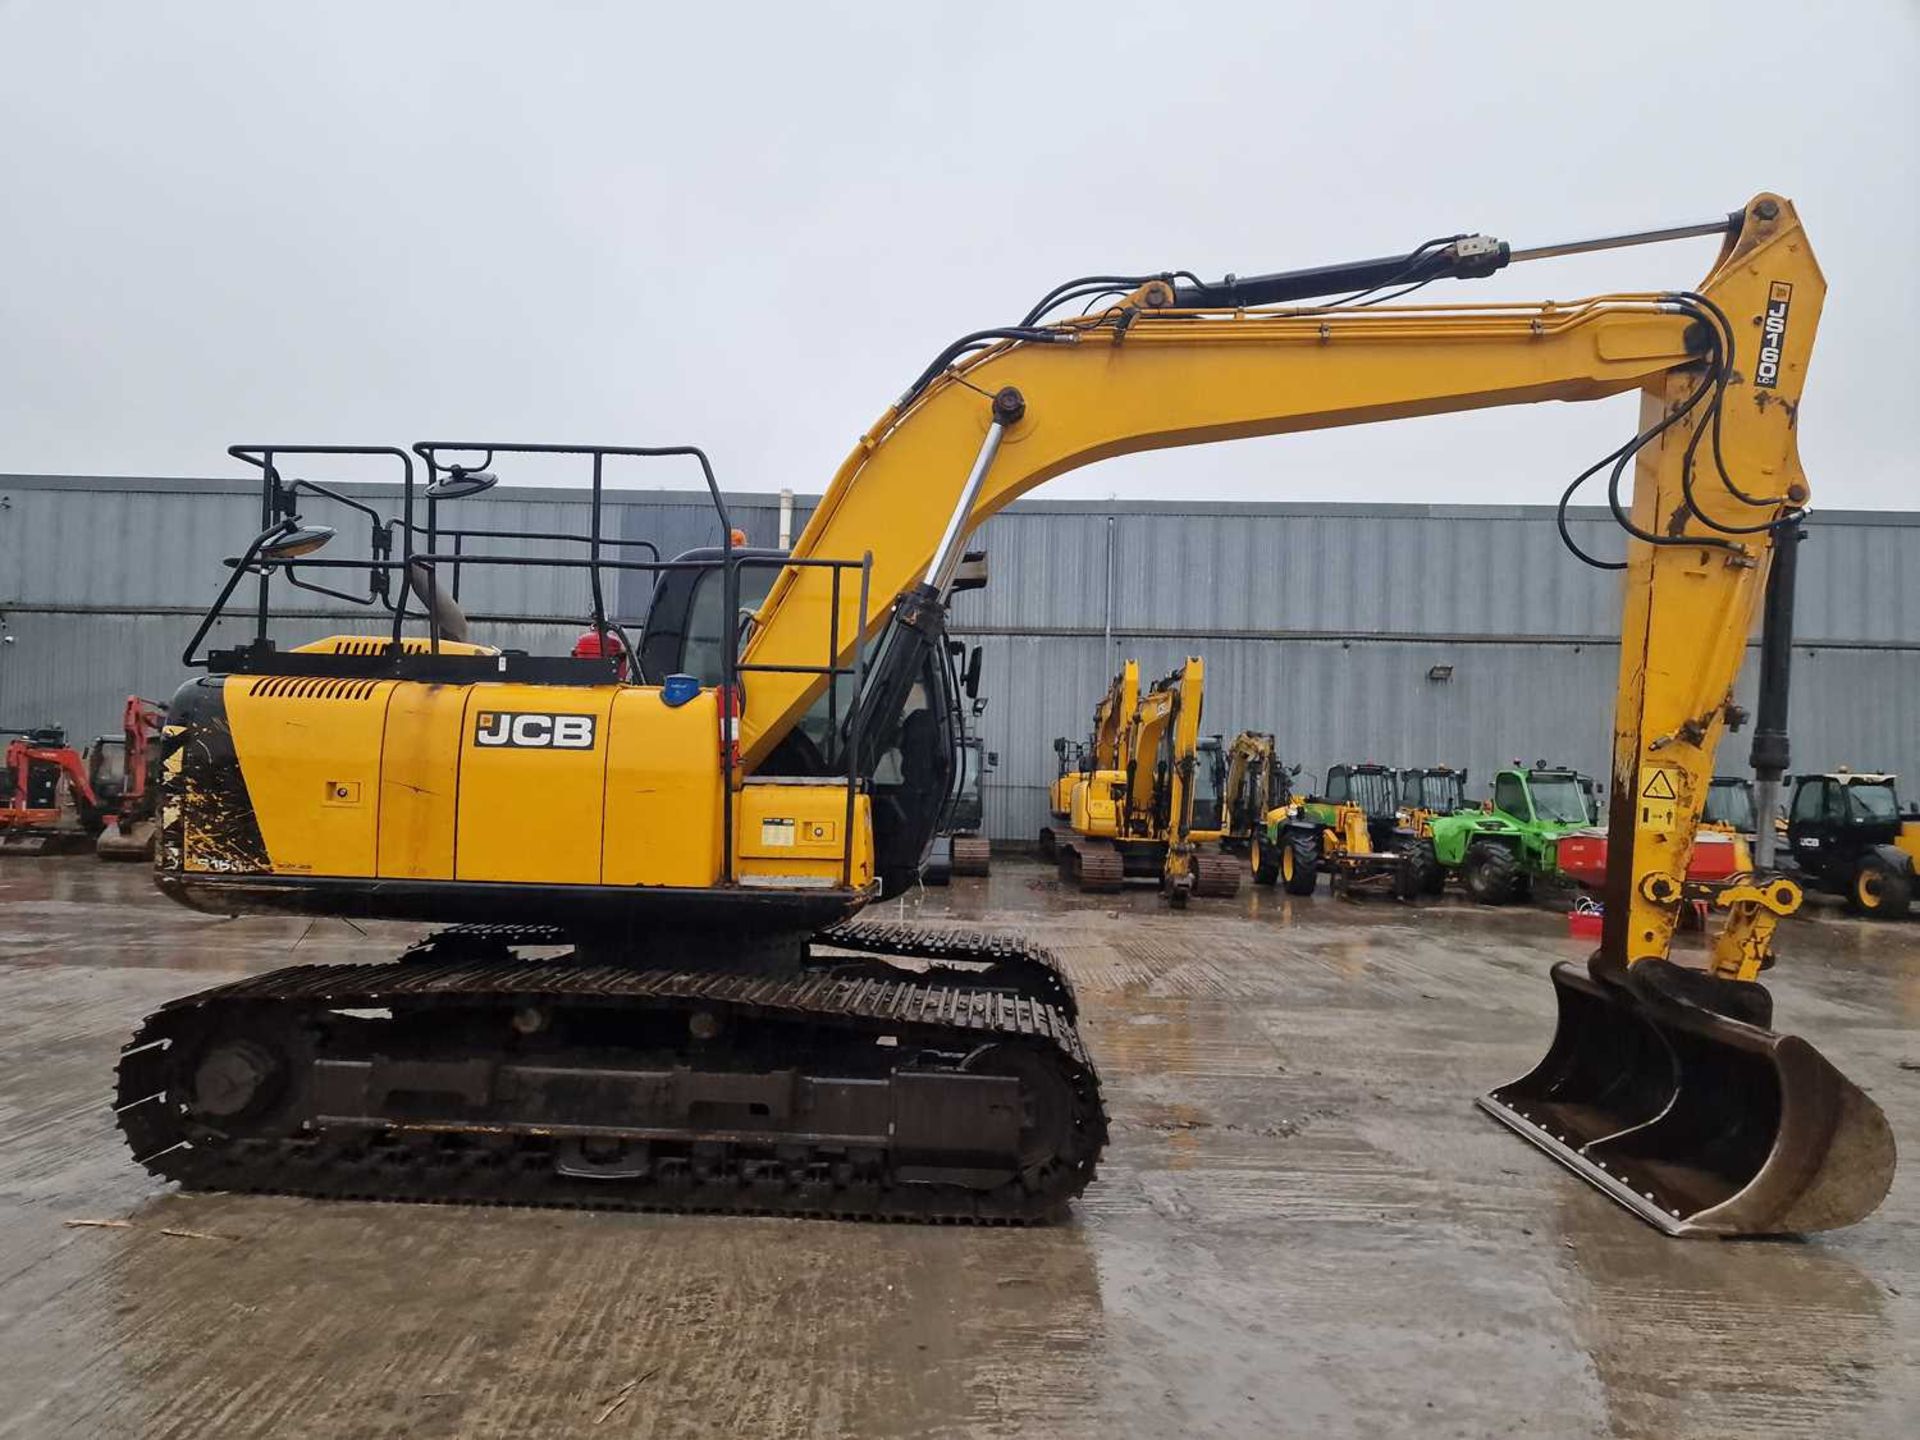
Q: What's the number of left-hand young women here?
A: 0